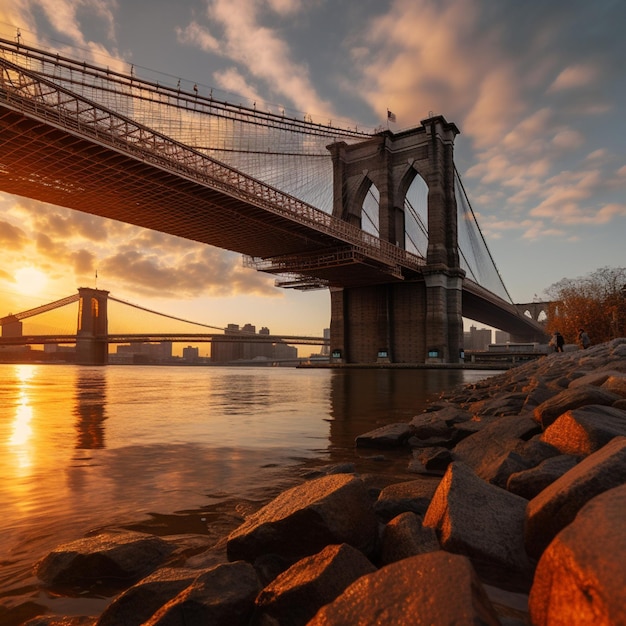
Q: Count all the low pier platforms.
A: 1